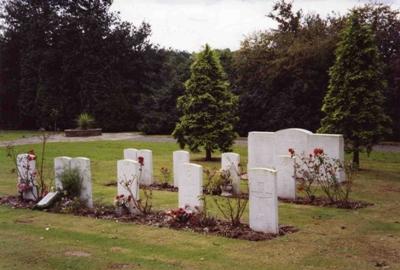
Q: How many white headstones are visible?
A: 11